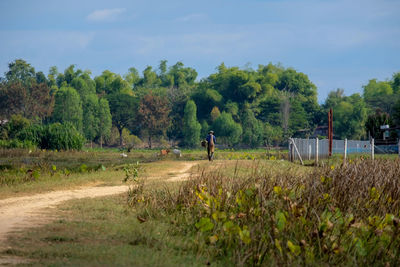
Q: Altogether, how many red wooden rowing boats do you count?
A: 0